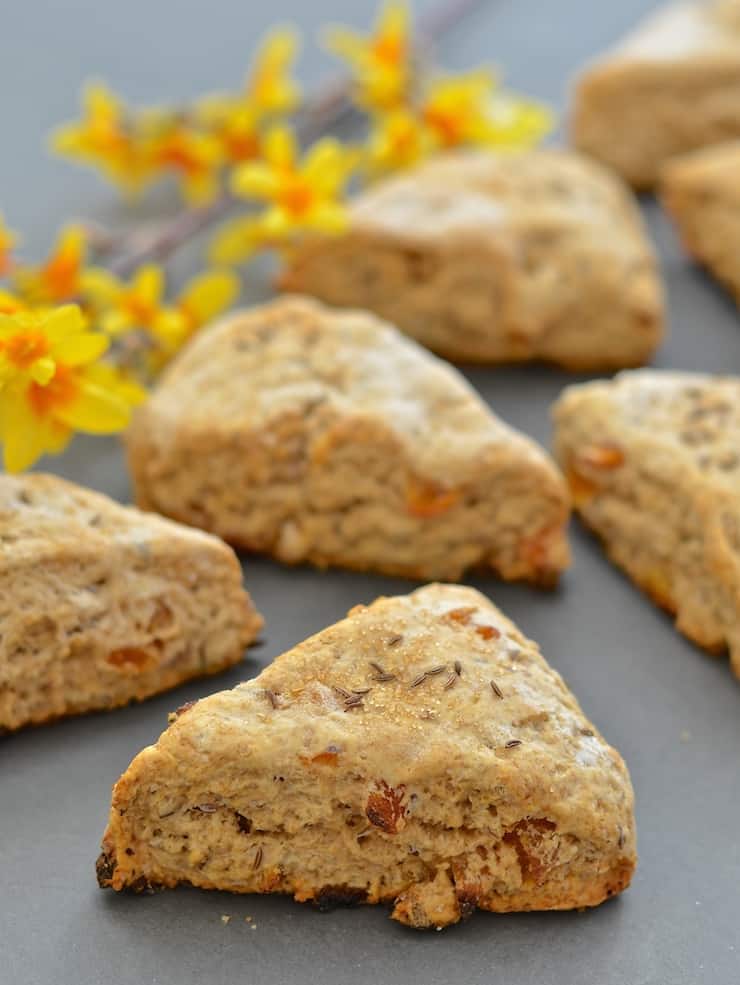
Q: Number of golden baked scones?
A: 7